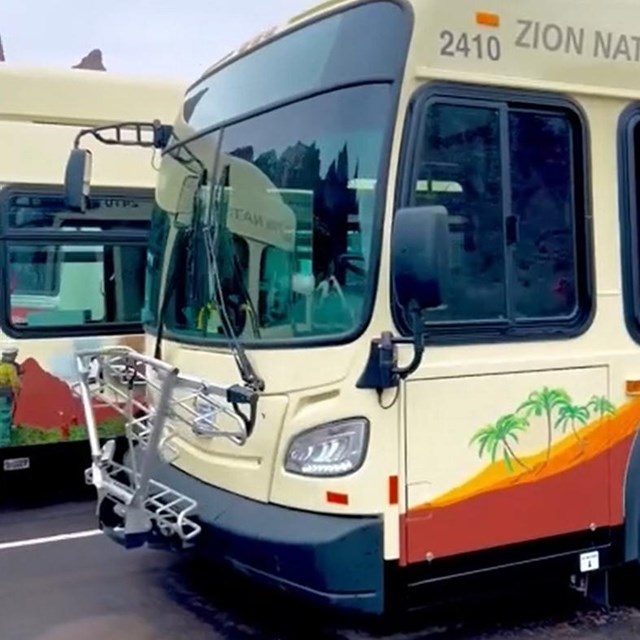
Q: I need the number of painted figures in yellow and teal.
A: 1